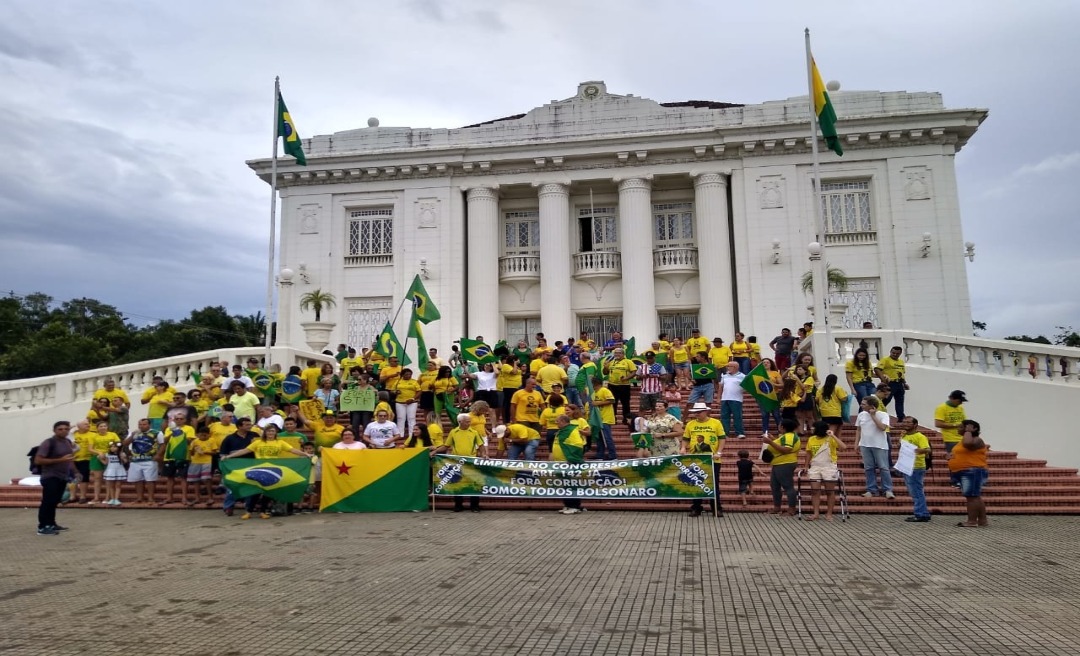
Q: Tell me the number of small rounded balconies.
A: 3